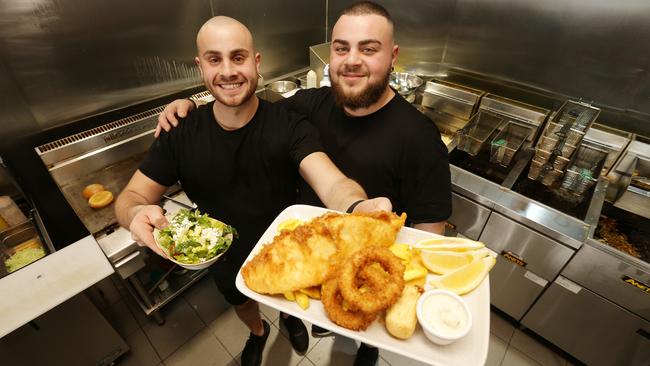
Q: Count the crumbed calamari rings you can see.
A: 2